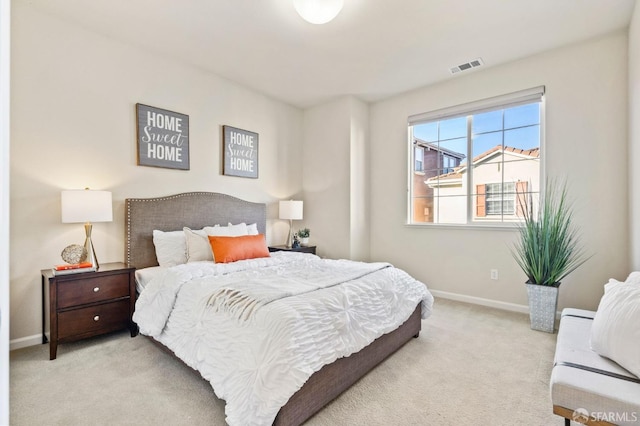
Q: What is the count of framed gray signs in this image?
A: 2